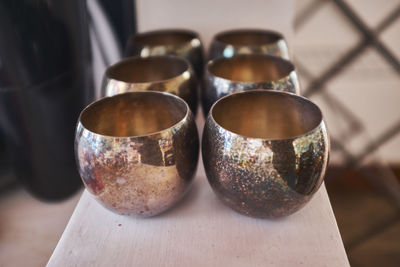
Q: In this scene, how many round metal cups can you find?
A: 6